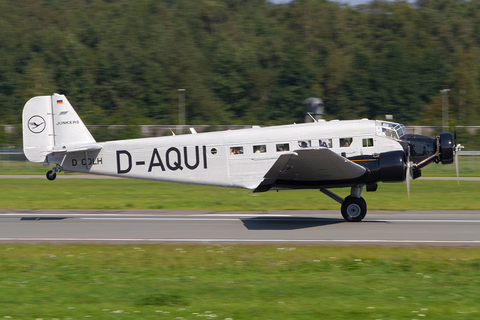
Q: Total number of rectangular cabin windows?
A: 7